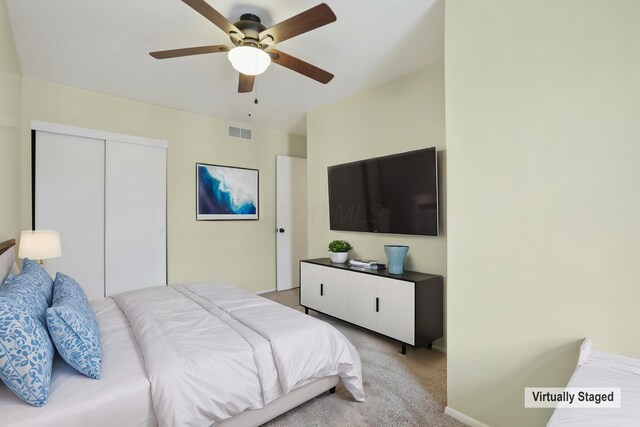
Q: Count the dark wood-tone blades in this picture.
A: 5